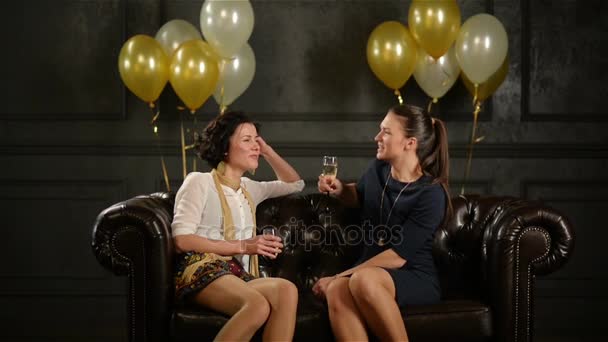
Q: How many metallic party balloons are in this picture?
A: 10